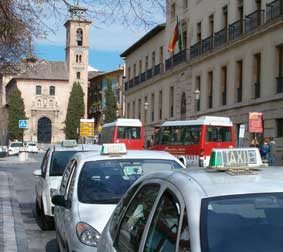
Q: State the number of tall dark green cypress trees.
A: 3